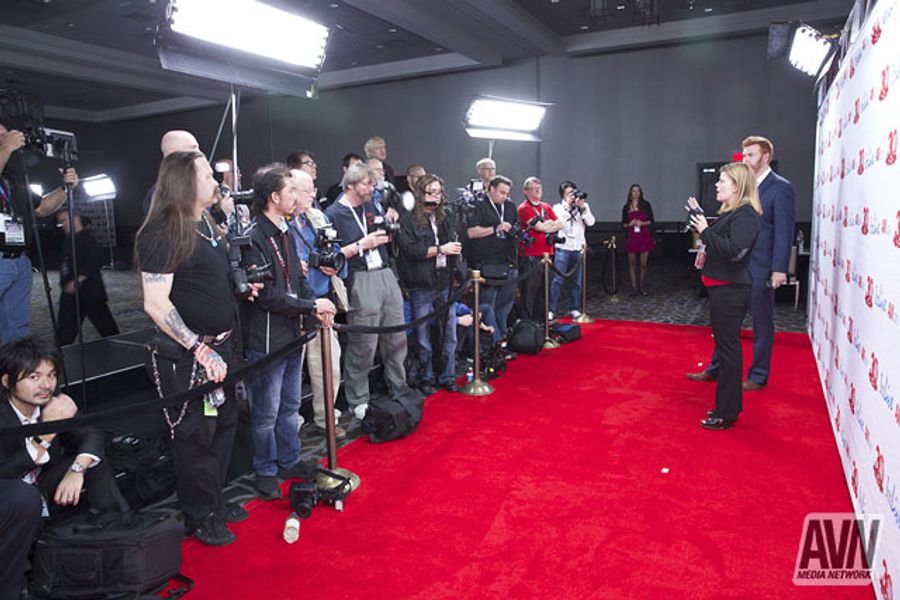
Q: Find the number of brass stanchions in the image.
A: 5